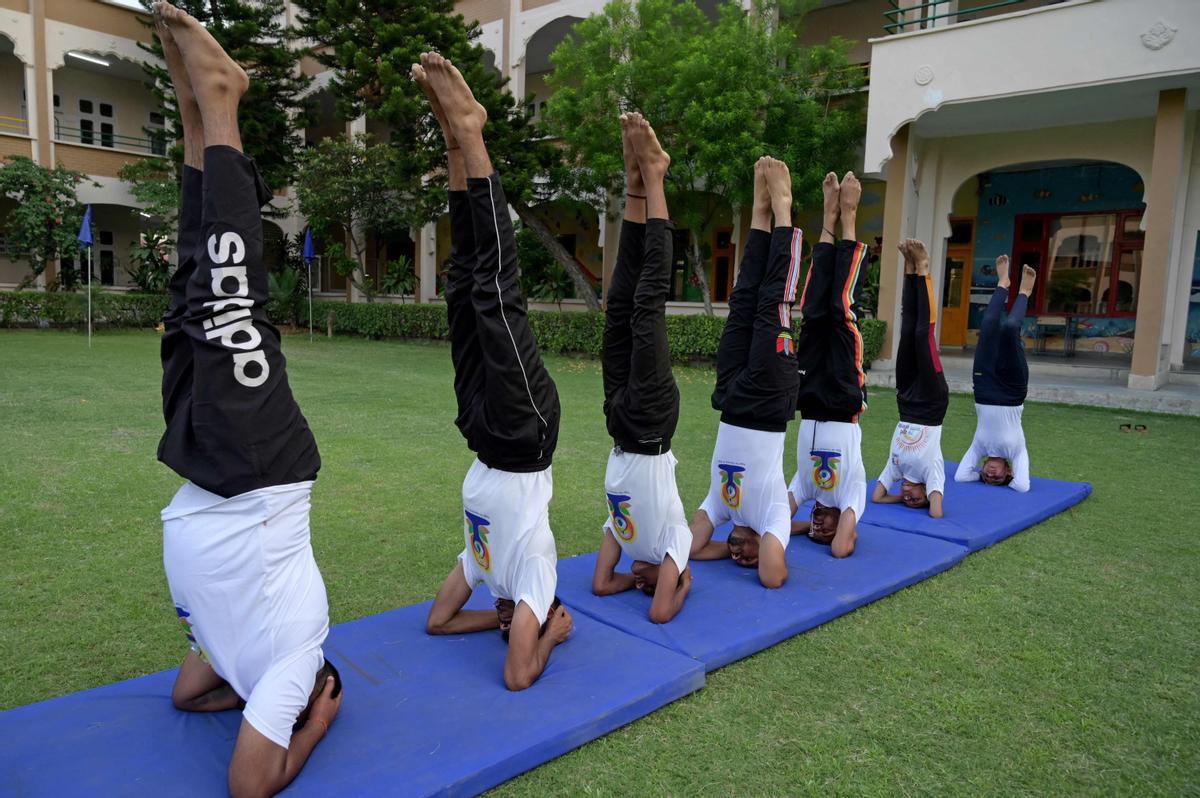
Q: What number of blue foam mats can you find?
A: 3